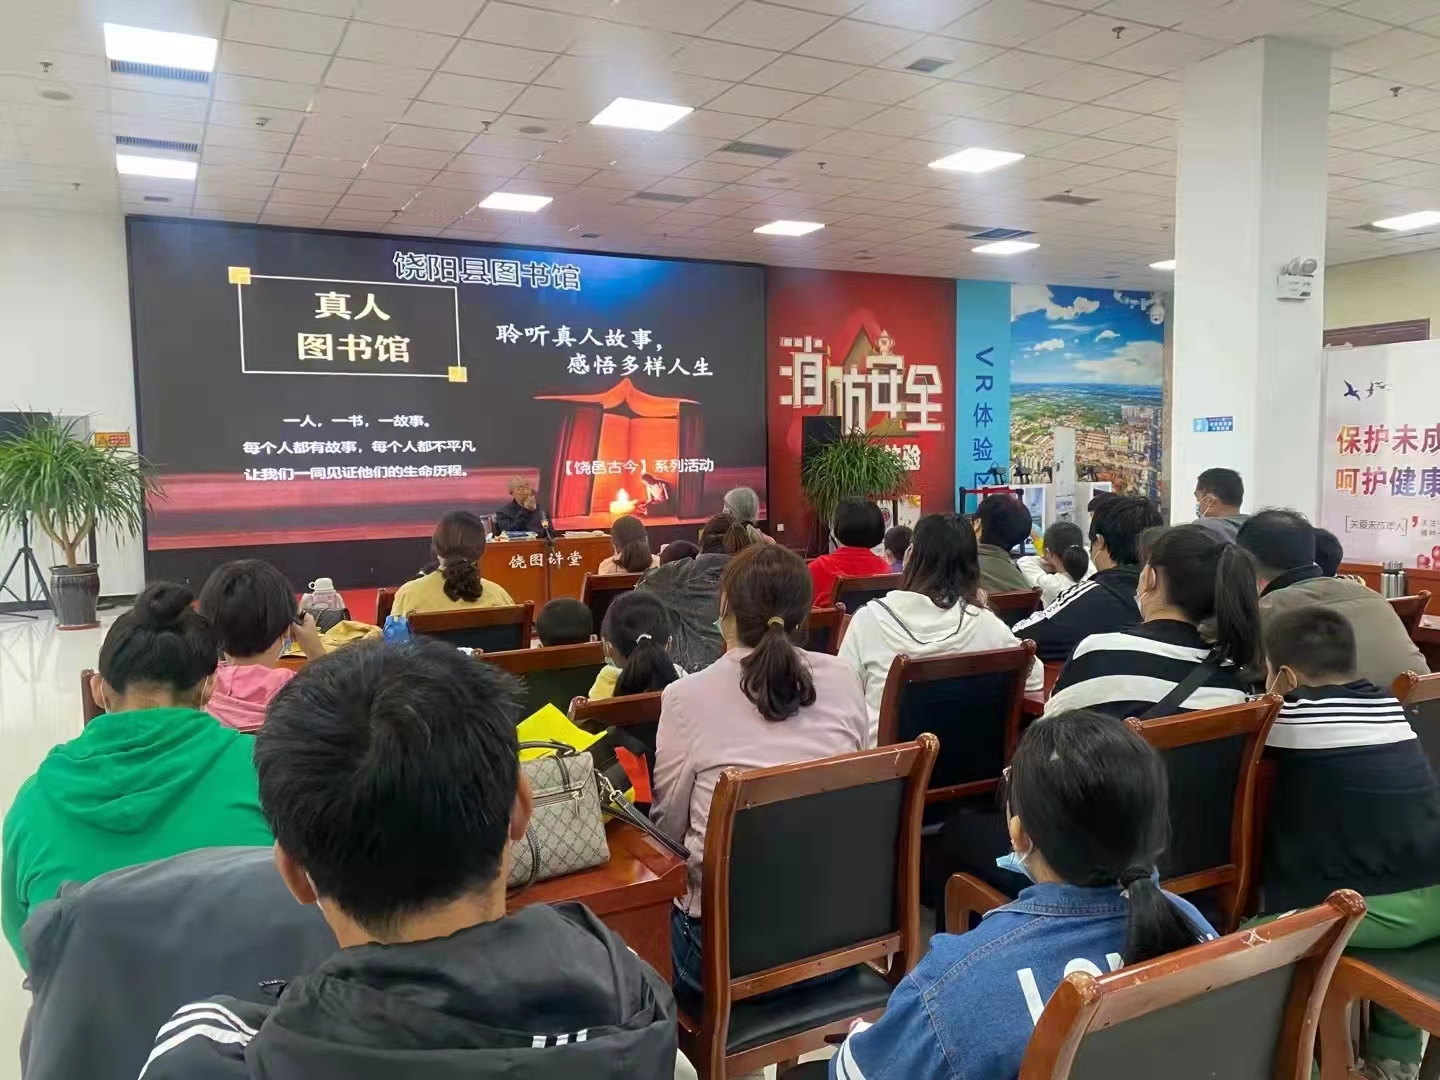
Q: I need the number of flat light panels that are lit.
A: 9